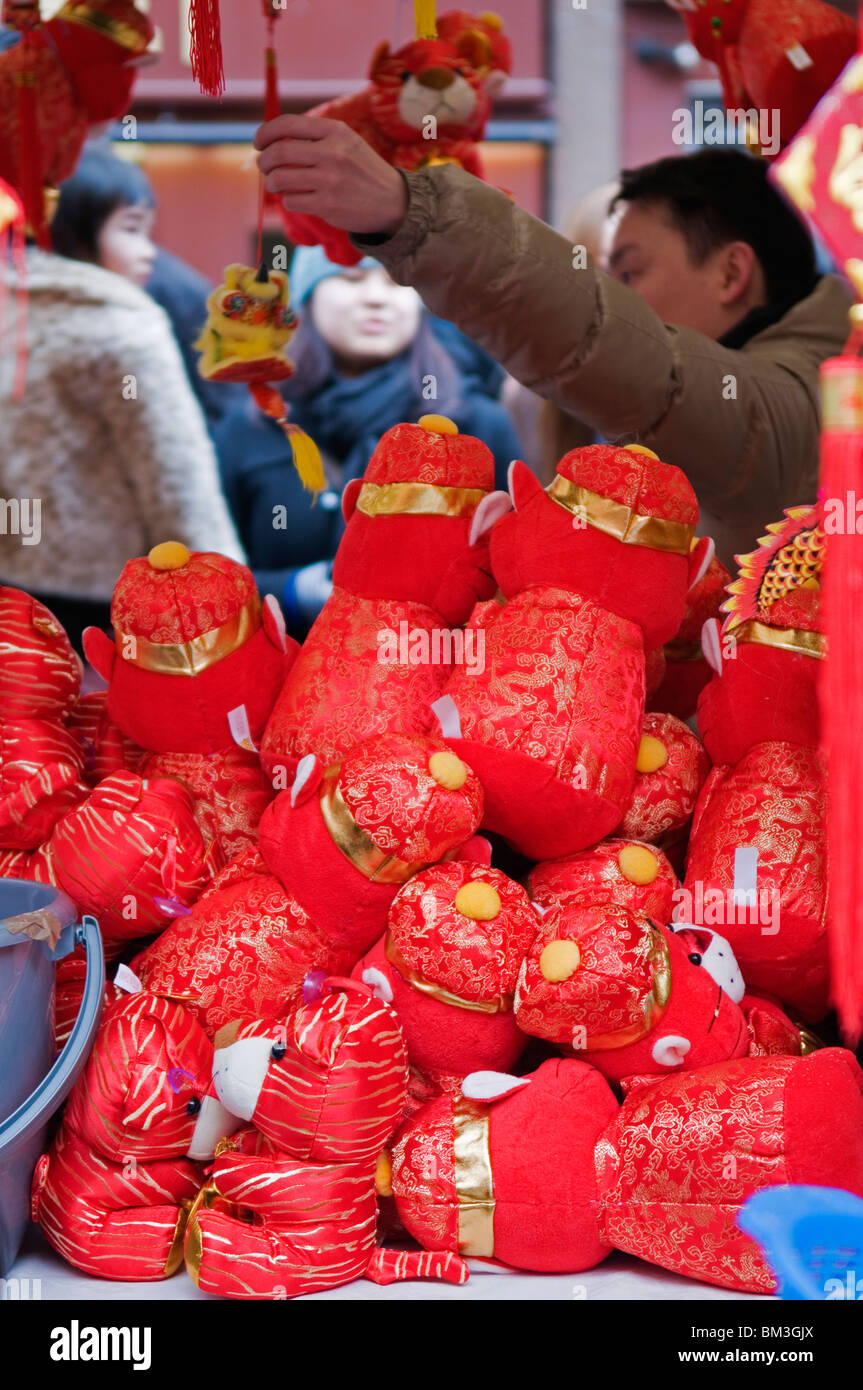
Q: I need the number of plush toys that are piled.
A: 15